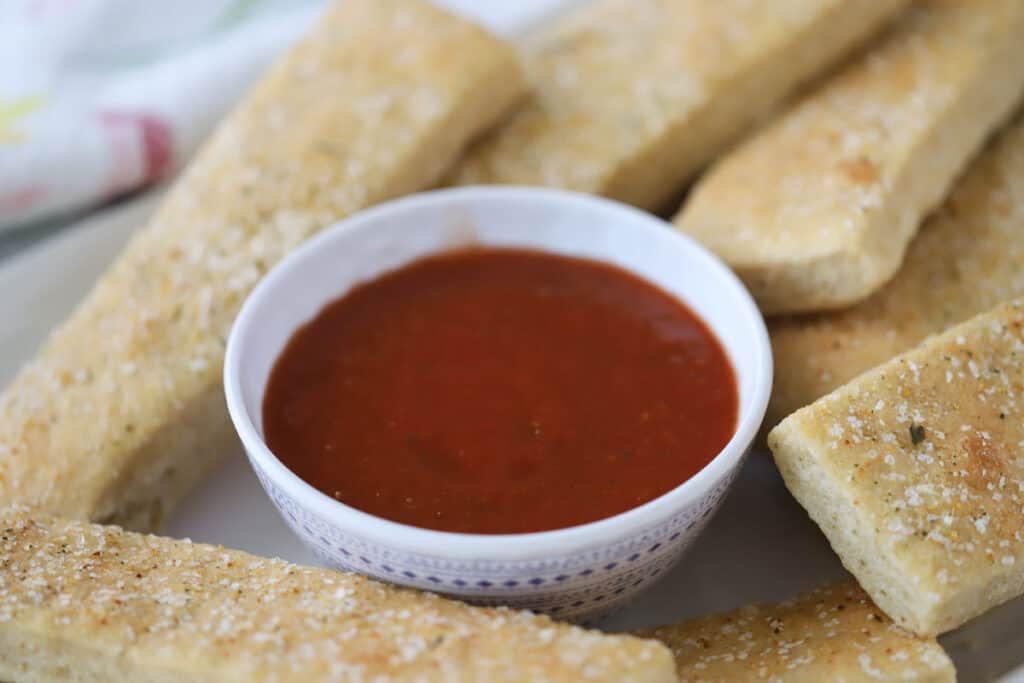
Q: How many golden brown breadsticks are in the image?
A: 7